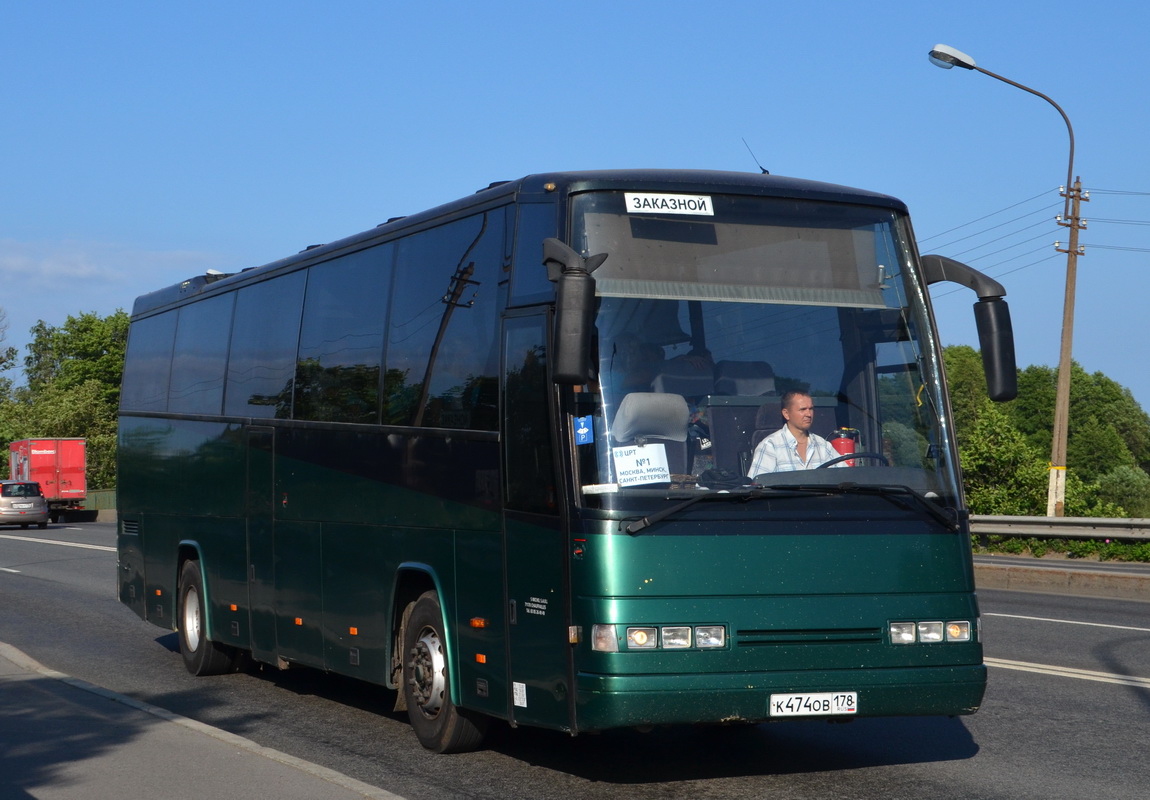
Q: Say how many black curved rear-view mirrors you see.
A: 2